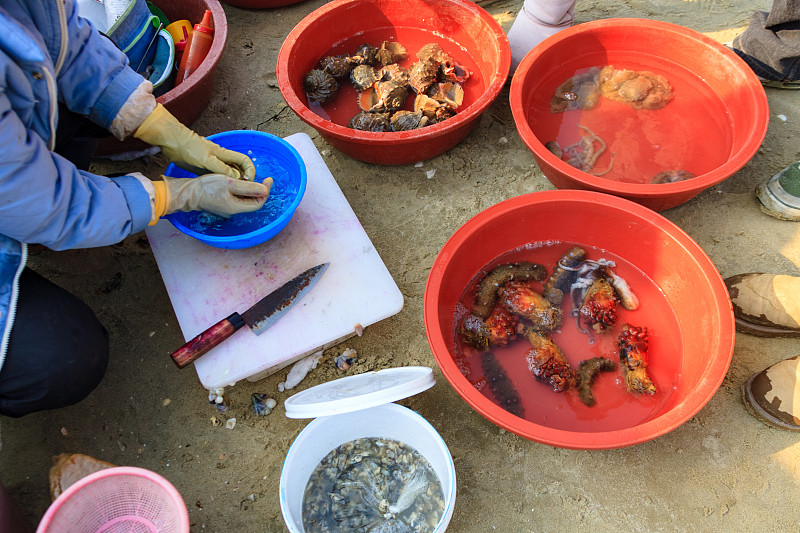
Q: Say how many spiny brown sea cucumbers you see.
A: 4